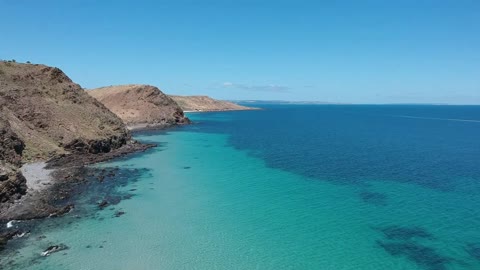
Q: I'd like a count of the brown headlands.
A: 3